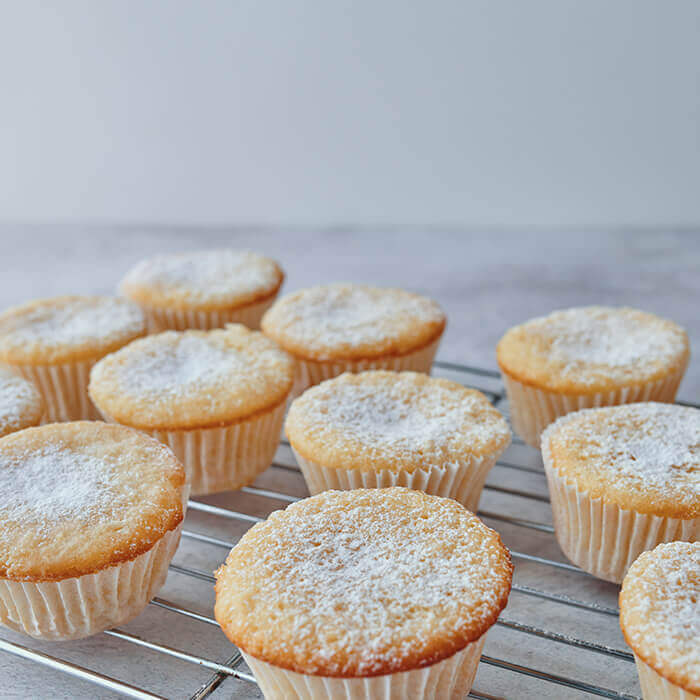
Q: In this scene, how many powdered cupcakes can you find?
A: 11